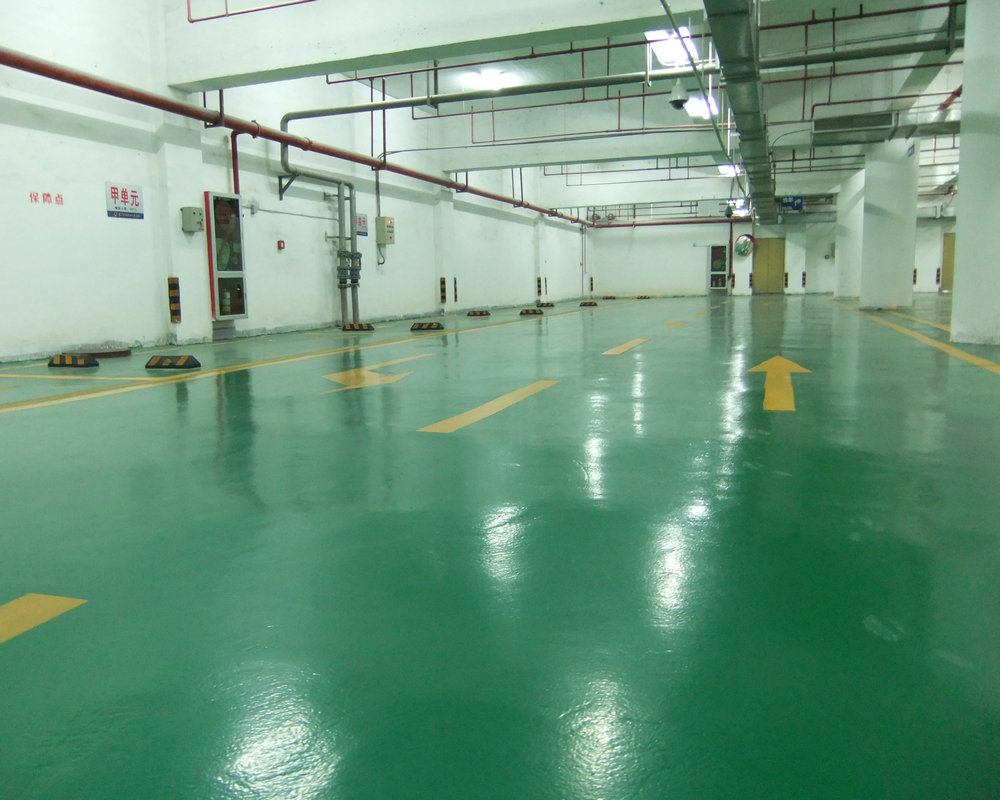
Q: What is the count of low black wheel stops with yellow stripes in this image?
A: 10